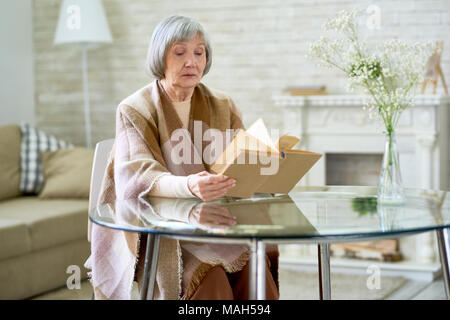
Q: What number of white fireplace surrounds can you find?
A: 1